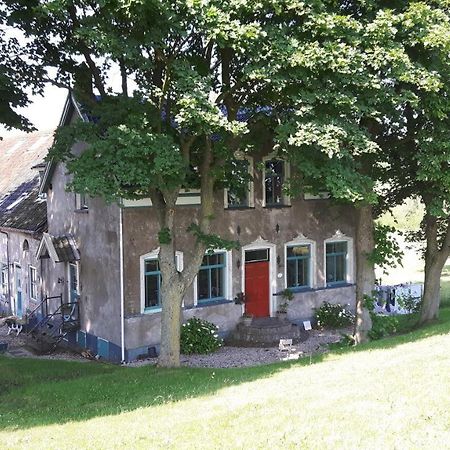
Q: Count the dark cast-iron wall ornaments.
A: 4